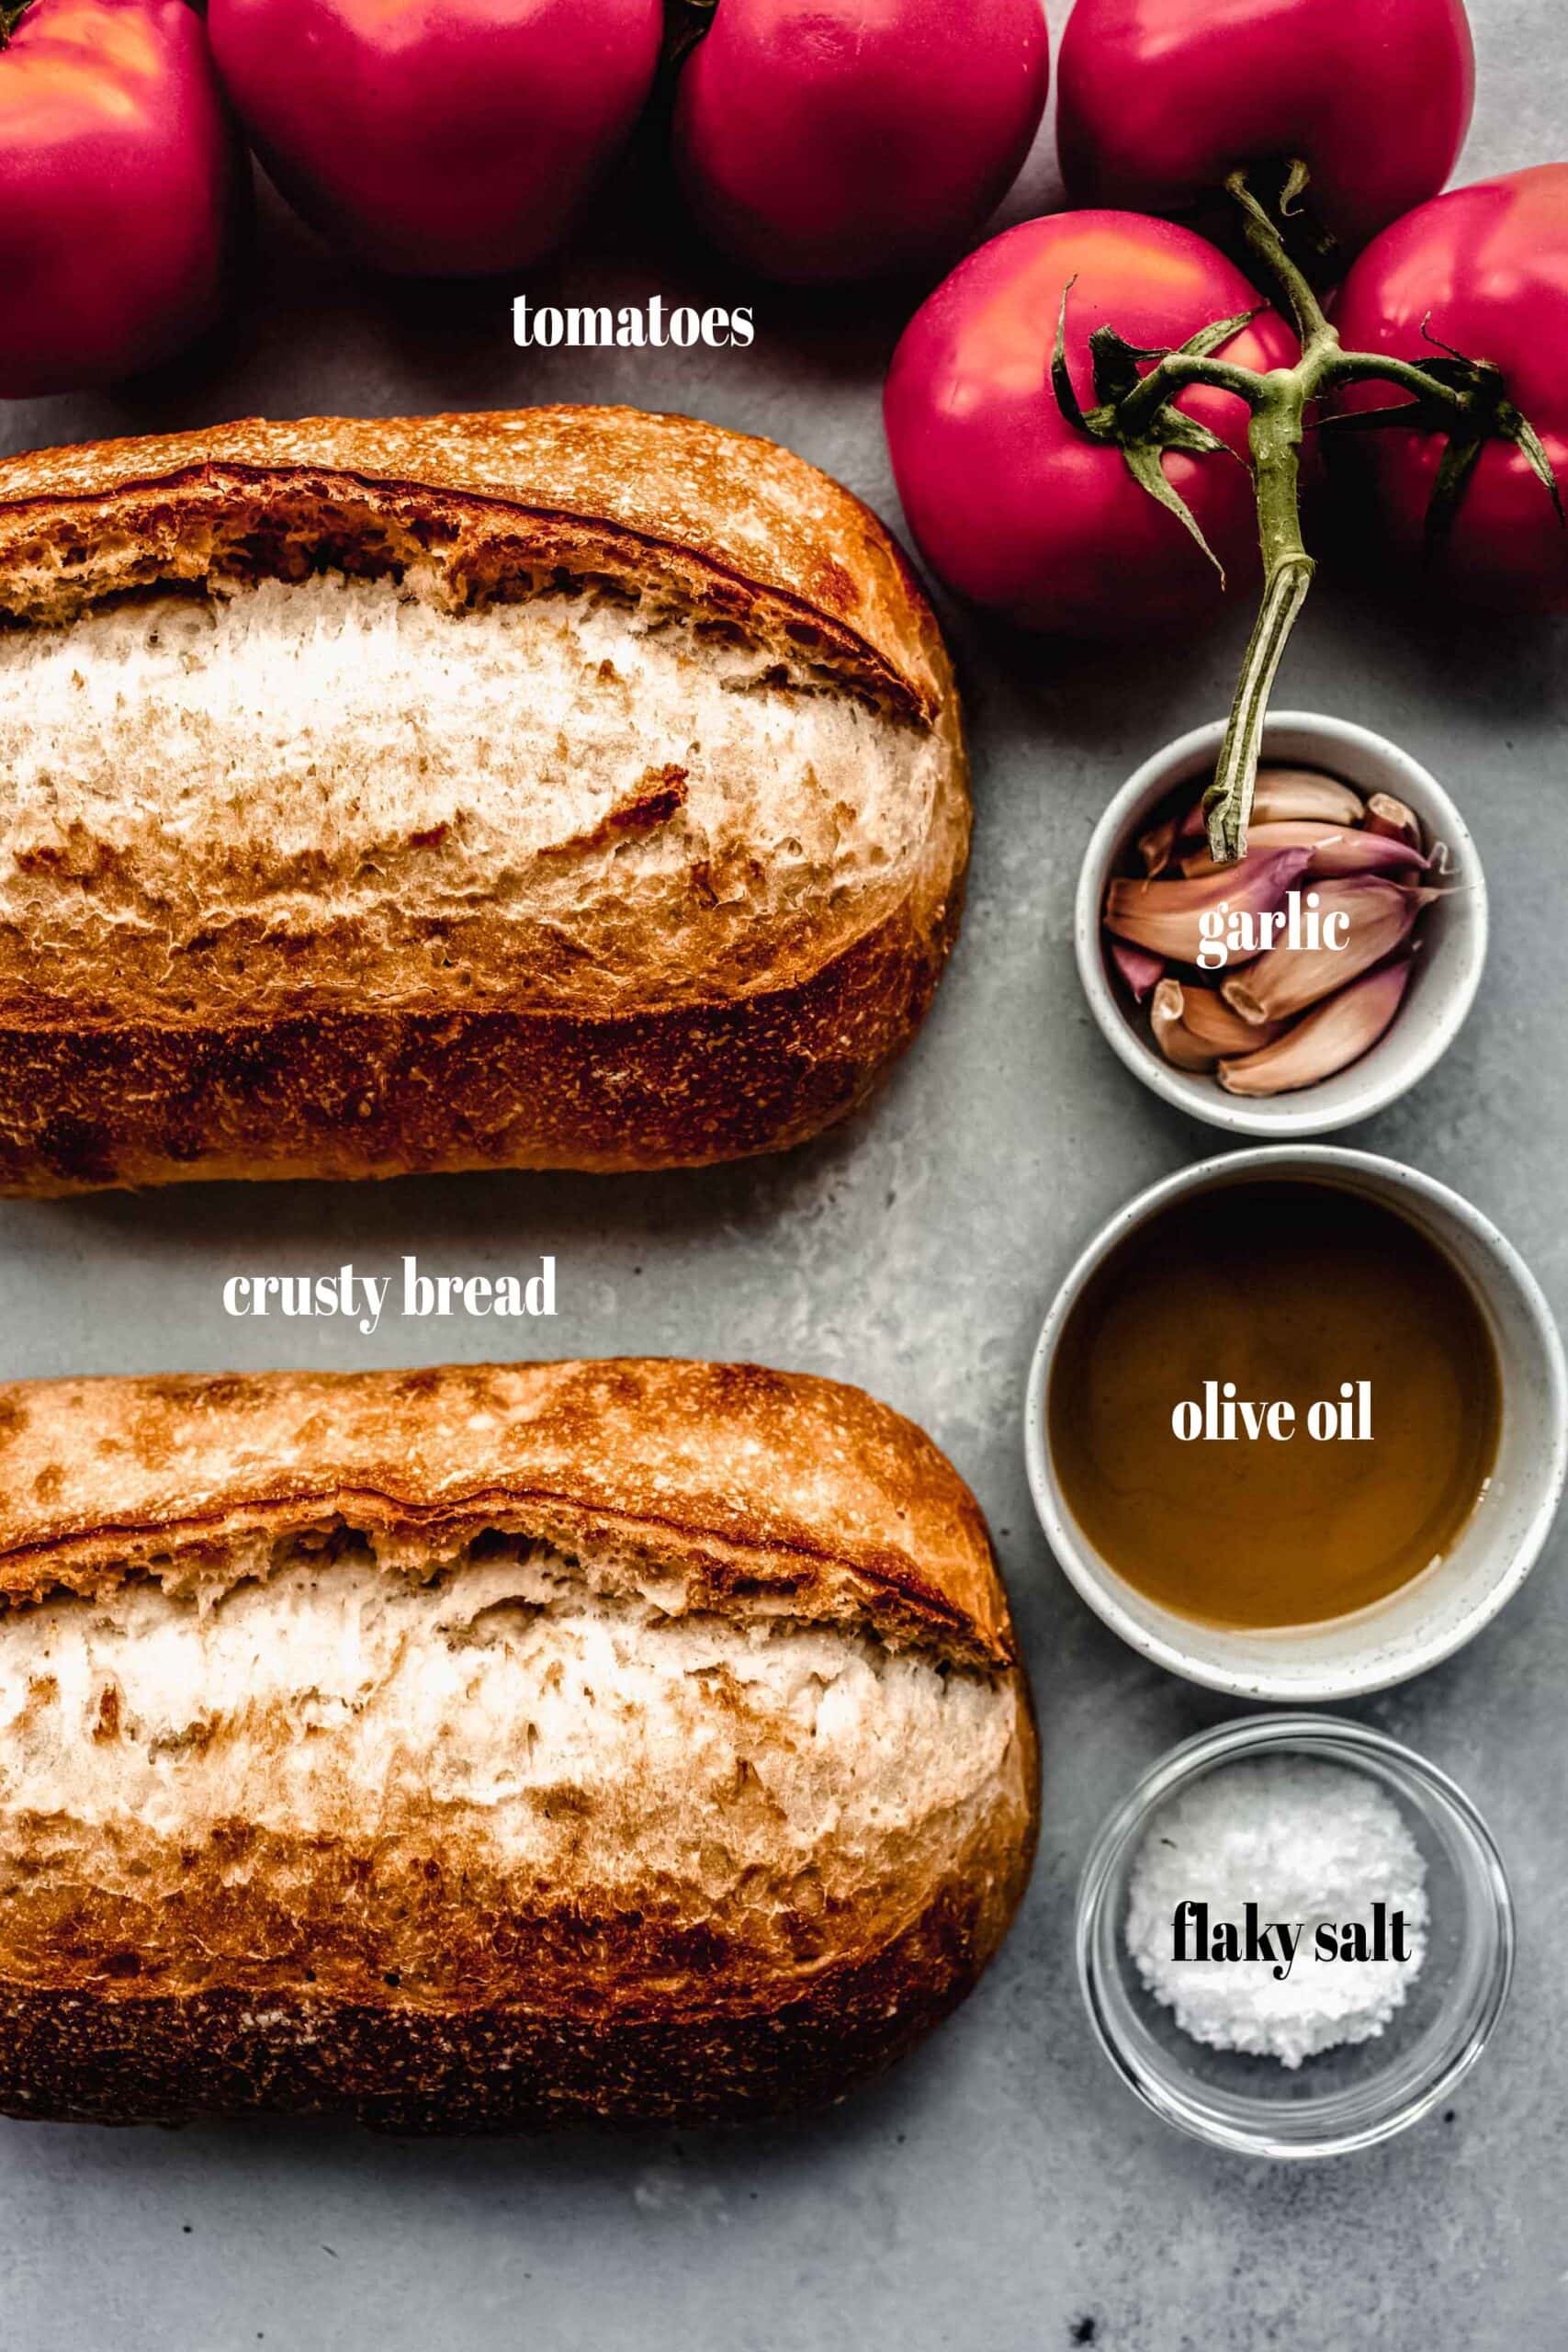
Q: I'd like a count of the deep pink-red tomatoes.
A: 6